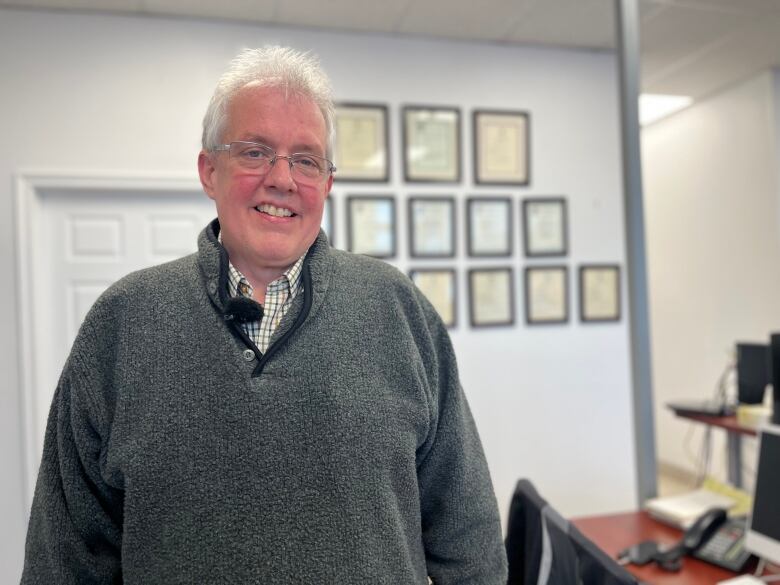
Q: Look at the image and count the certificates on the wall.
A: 12